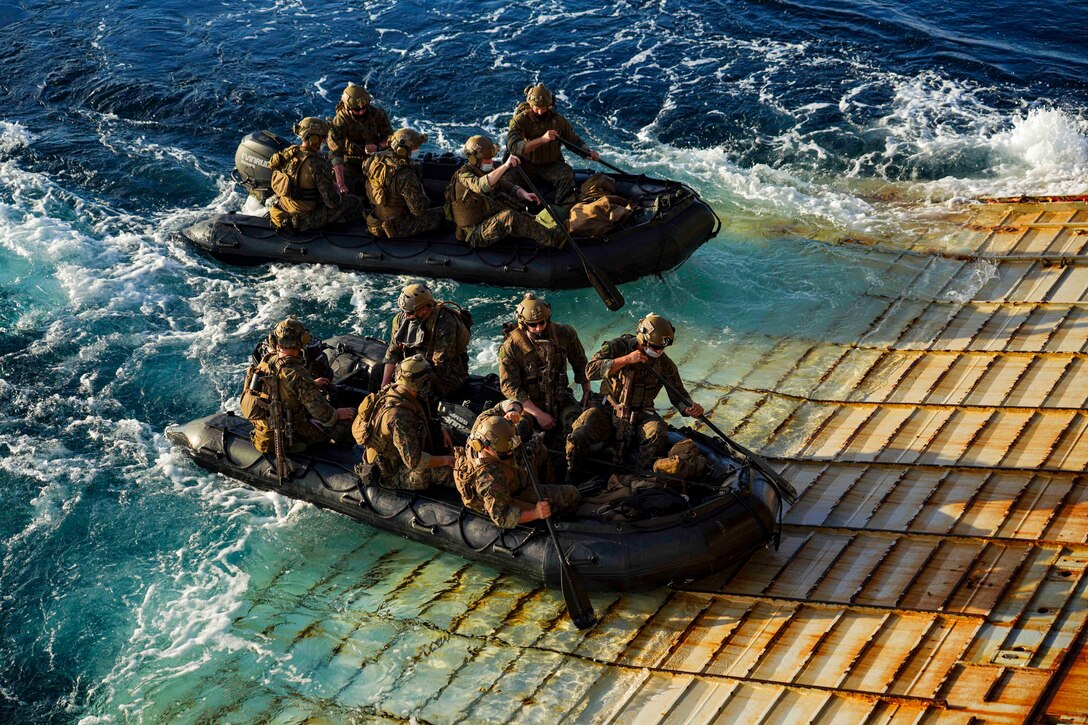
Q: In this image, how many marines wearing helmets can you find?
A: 11